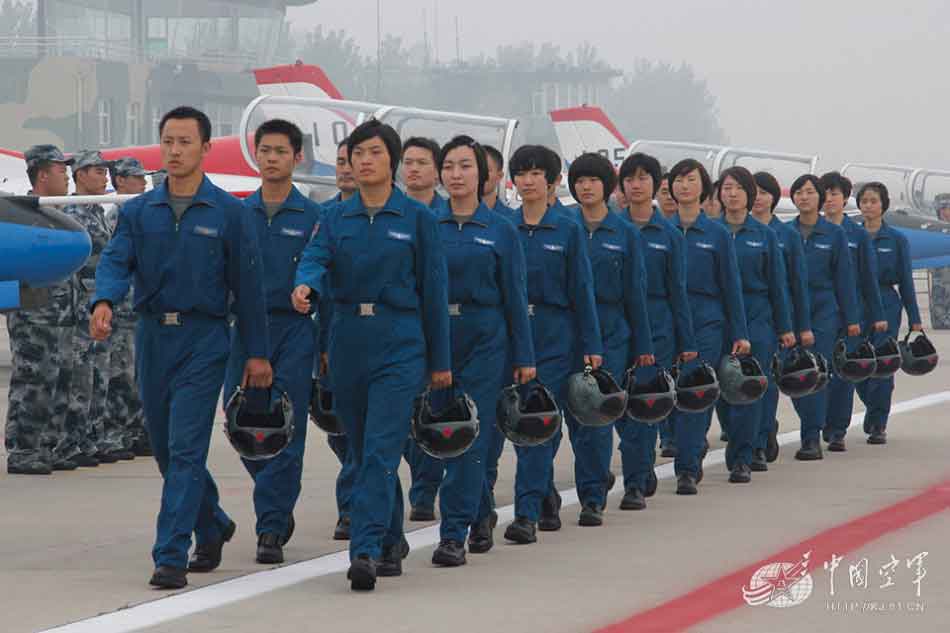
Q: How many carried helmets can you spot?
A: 13